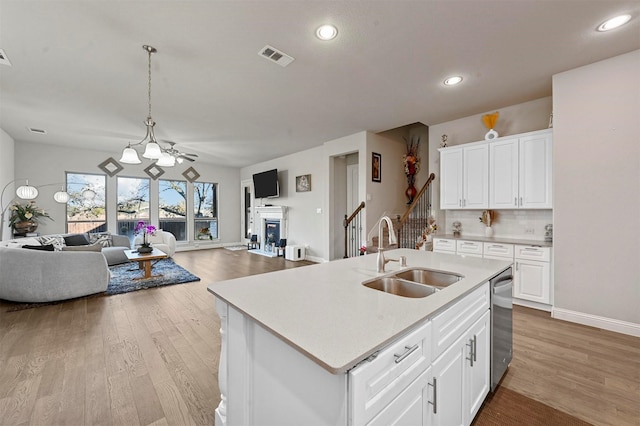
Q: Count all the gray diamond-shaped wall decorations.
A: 3